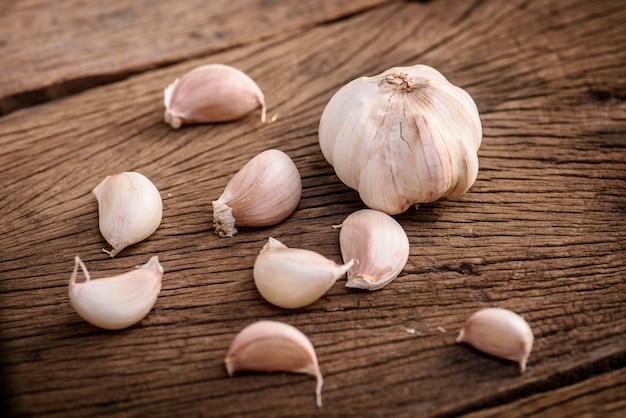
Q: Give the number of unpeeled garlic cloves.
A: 8